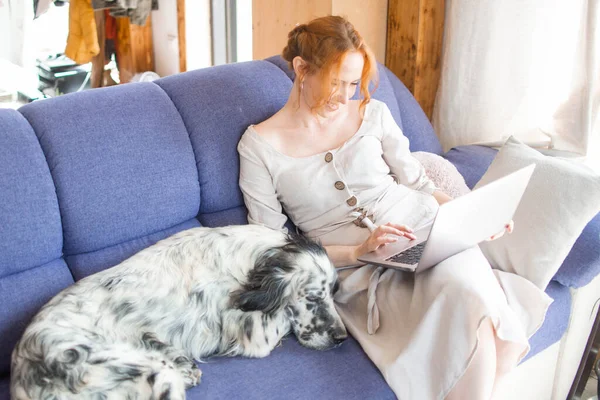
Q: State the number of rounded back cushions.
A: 4